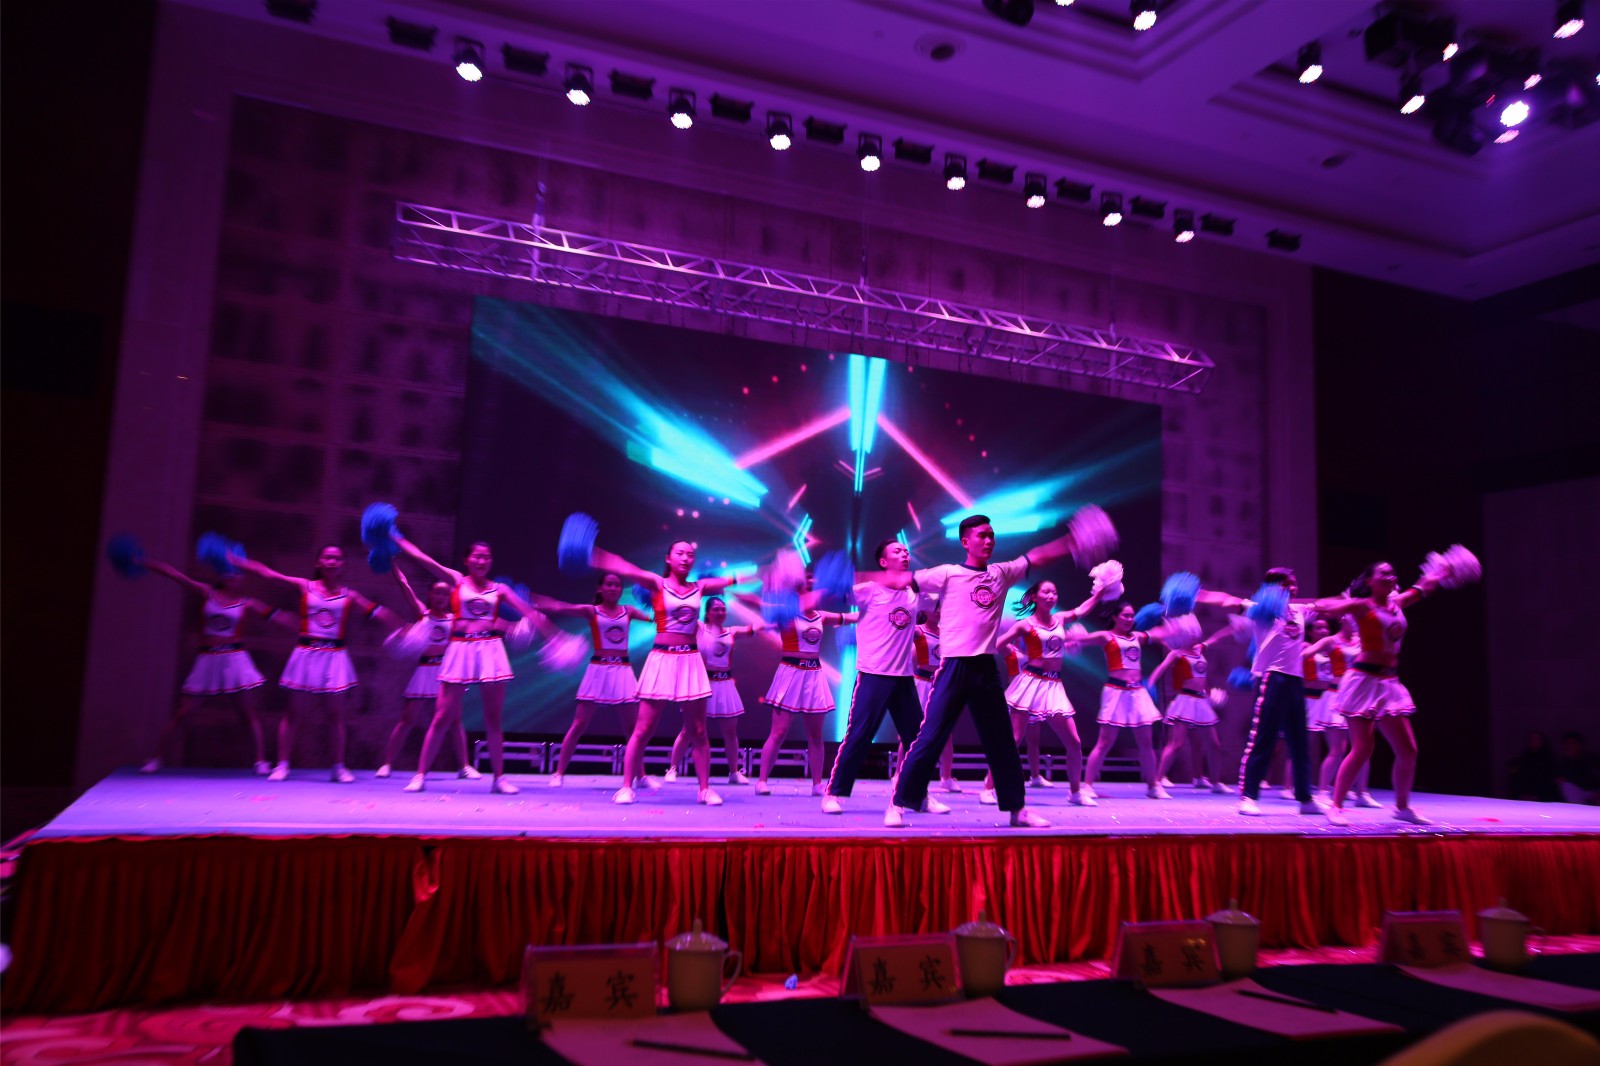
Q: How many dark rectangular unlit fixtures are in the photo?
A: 12